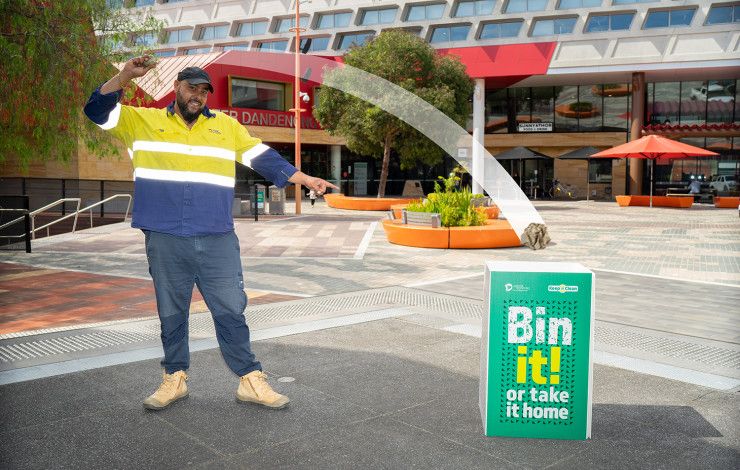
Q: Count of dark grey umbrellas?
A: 2